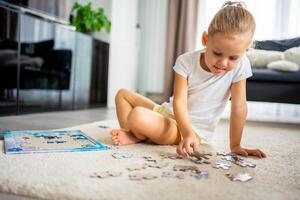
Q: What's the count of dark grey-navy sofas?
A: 1